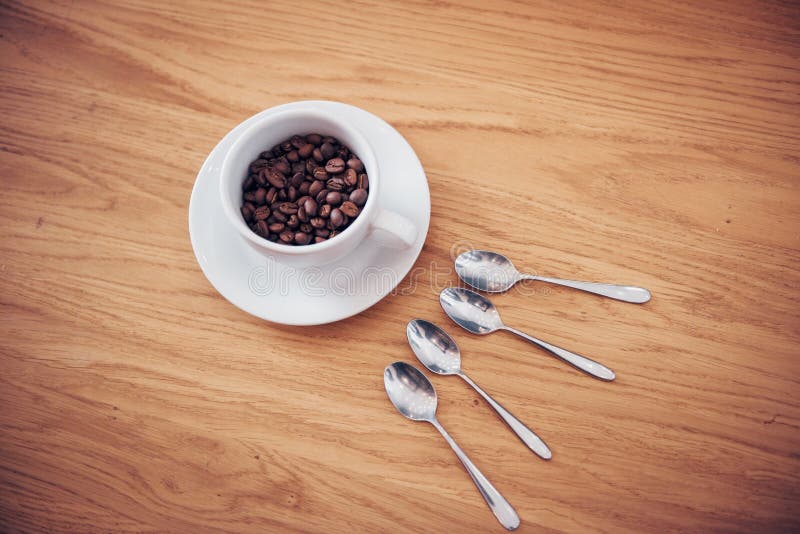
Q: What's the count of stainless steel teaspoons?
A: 4